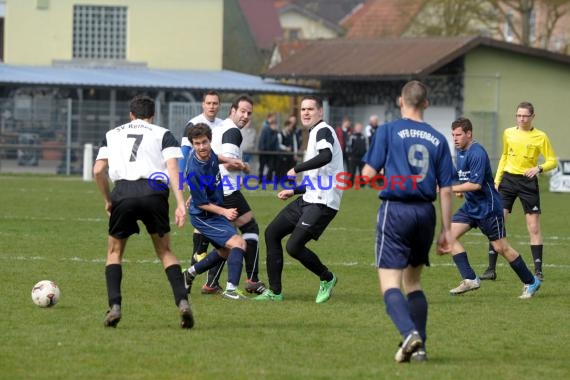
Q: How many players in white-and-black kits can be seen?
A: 4